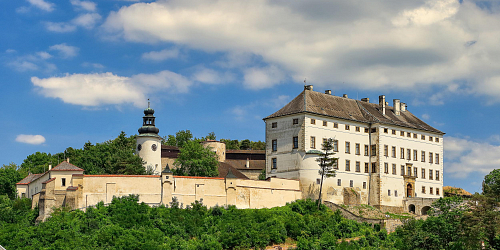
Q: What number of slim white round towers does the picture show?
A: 1